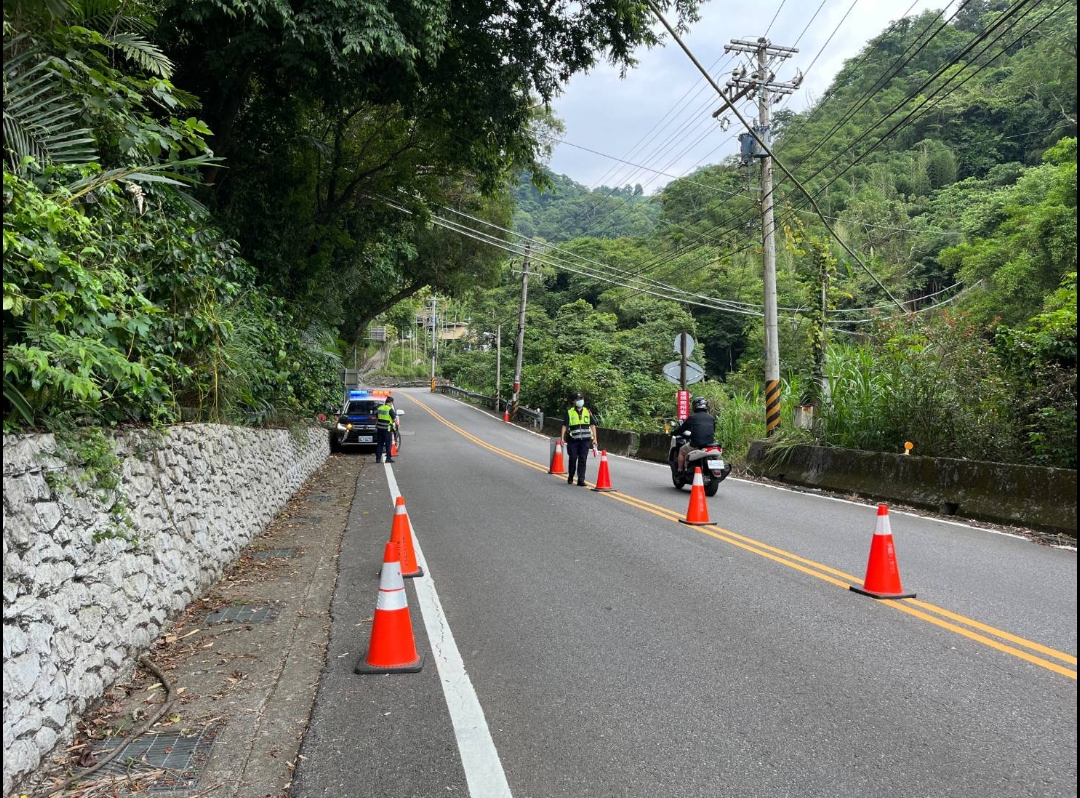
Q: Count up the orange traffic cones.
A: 8